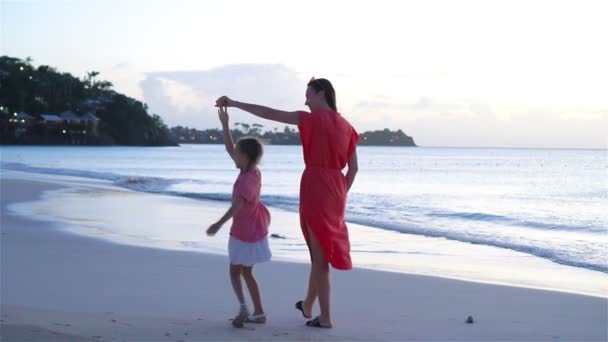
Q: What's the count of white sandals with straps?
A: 2